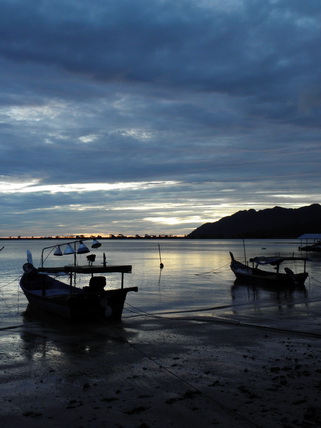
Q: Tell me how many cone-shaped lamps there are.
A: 4